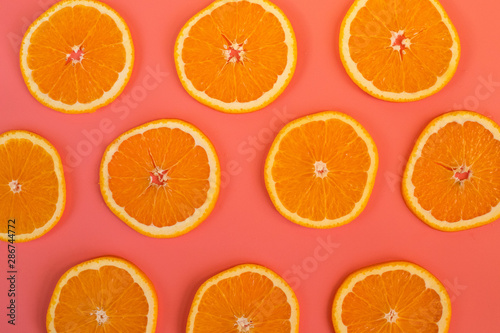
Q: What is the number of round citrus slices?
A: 10